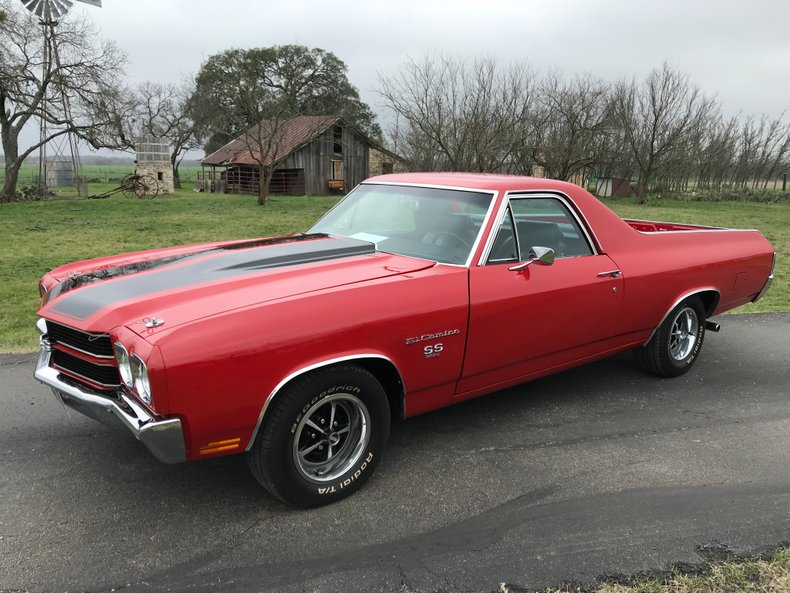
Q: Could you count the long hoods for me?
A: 1